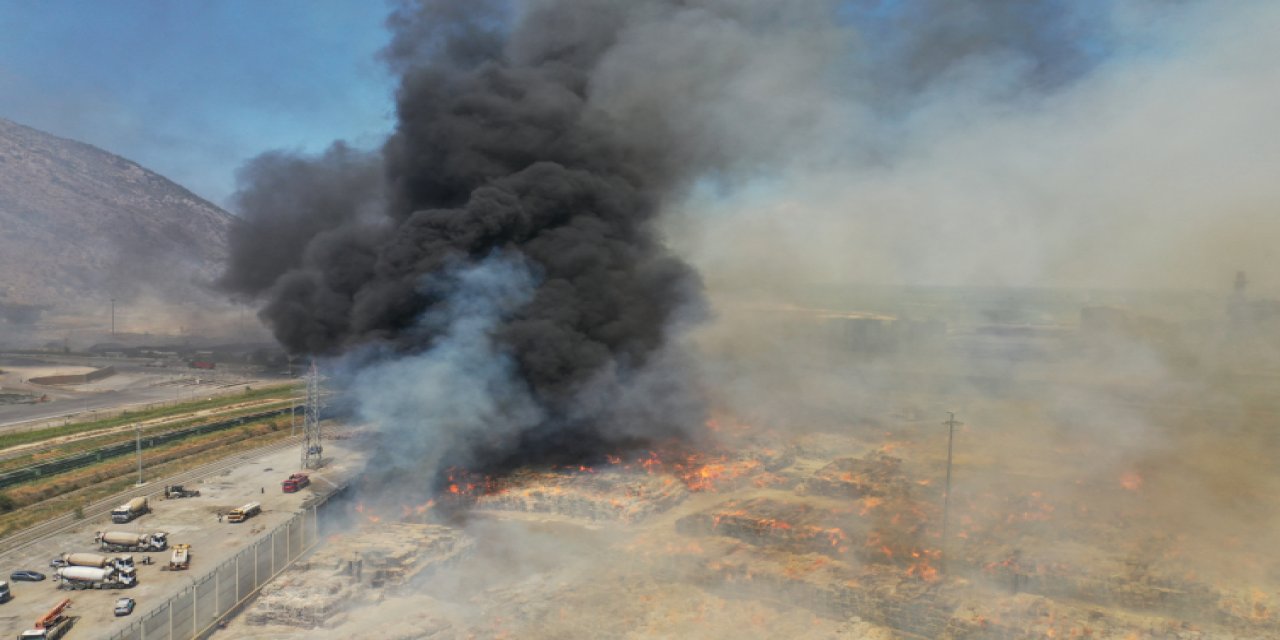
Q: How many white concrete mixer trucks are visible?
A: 4